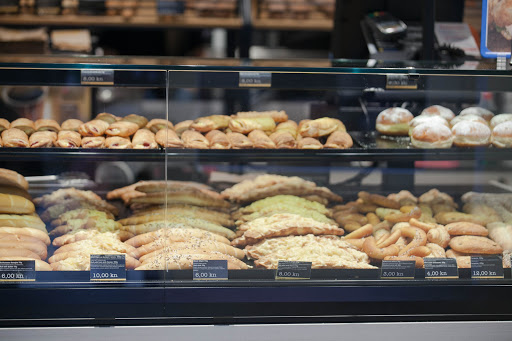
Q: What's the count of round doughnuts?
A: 9